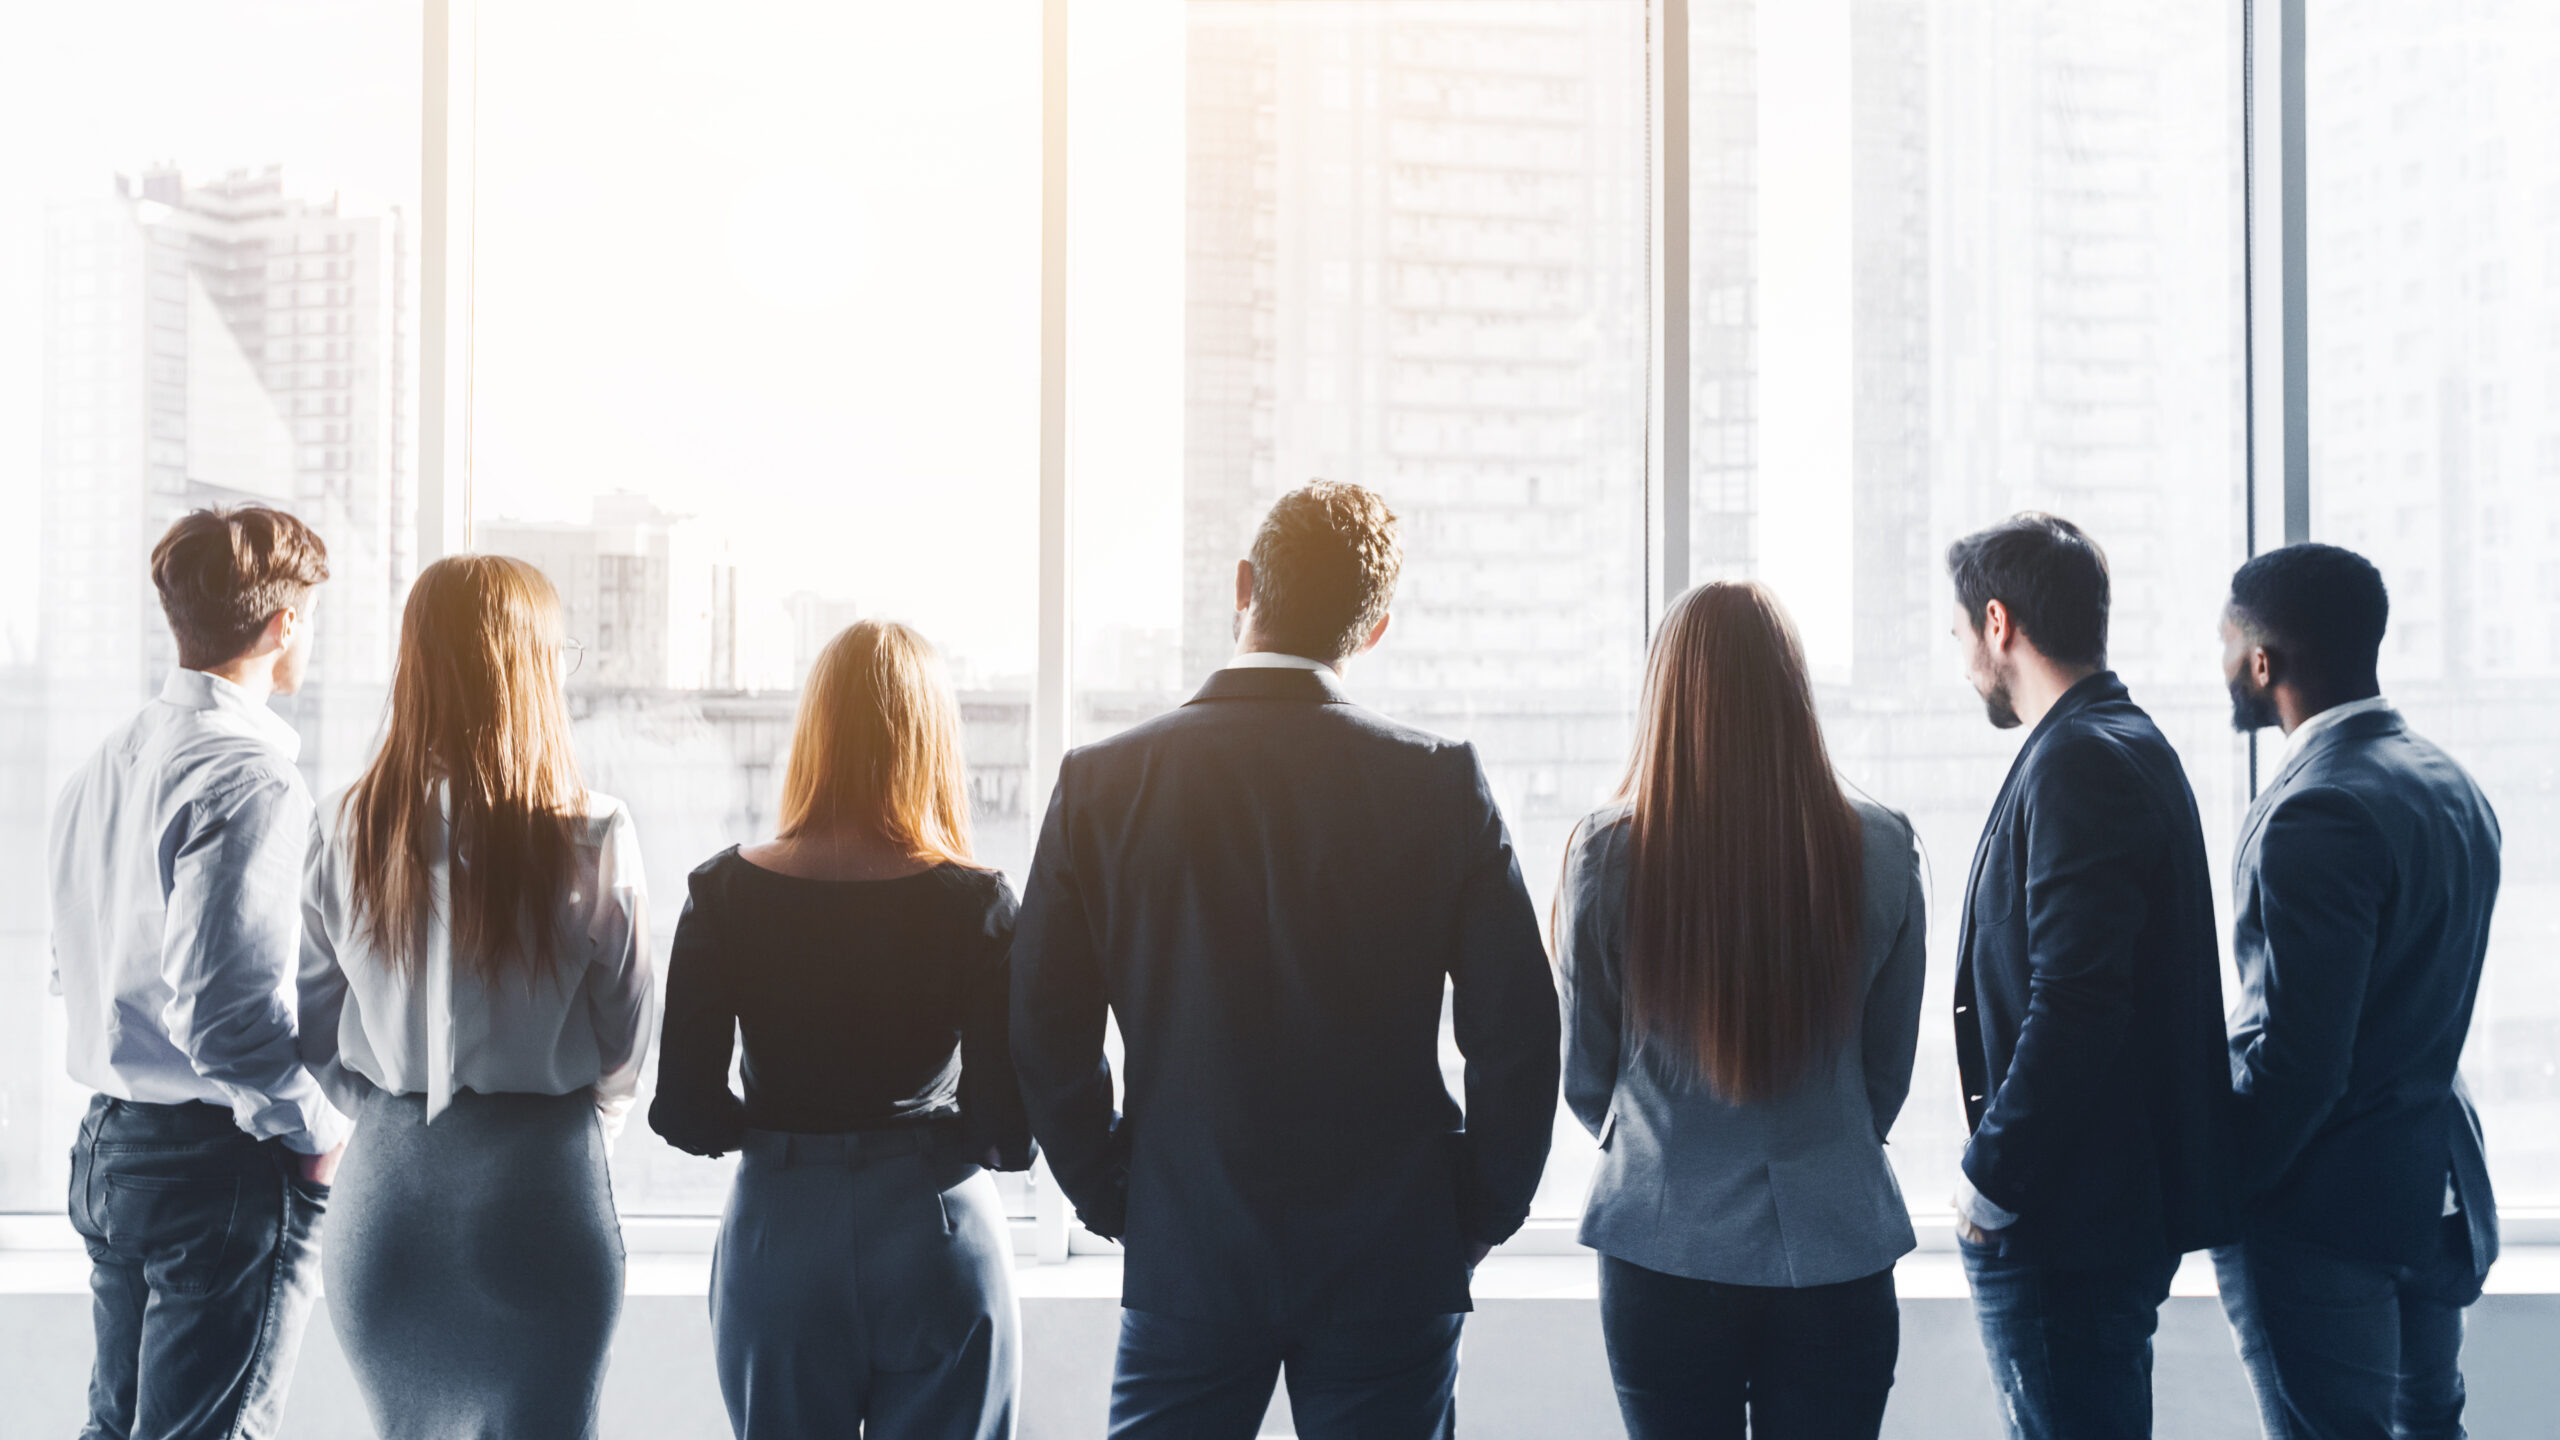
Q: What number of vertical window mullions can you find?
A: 4